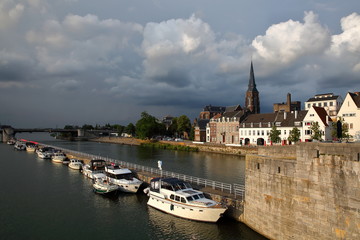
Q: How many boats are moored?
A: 10